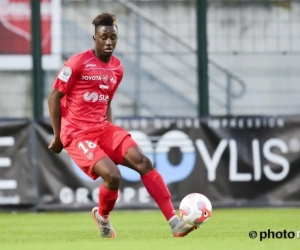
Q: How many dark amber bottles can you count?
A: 0